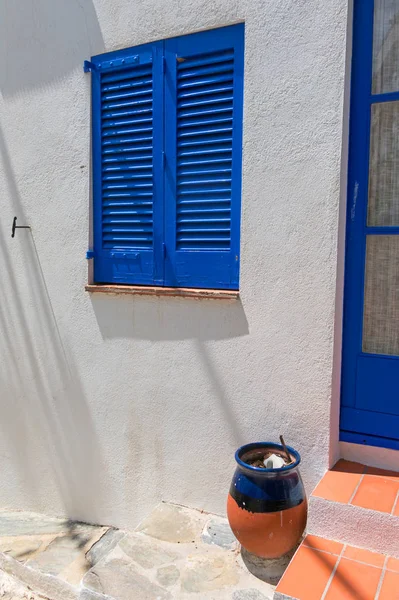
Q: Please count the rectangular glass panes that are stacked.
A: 3